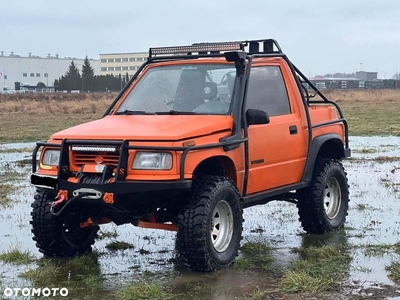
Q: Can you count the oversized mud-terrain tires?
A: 3